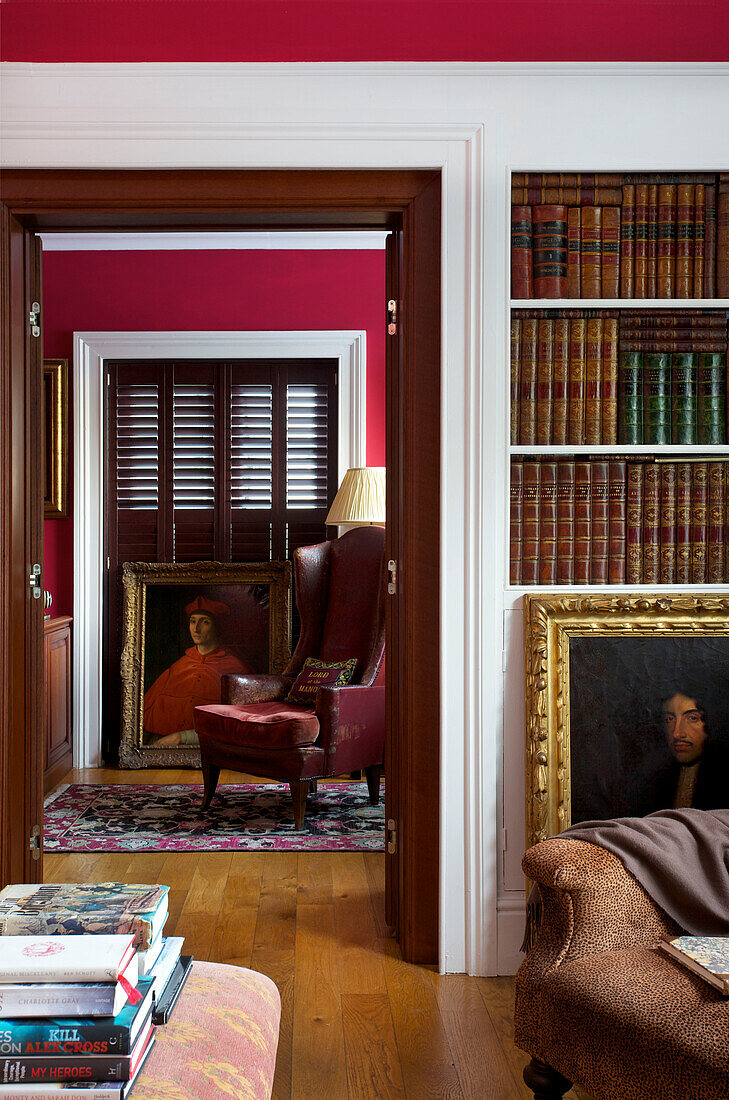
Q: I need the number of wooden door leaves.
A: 2